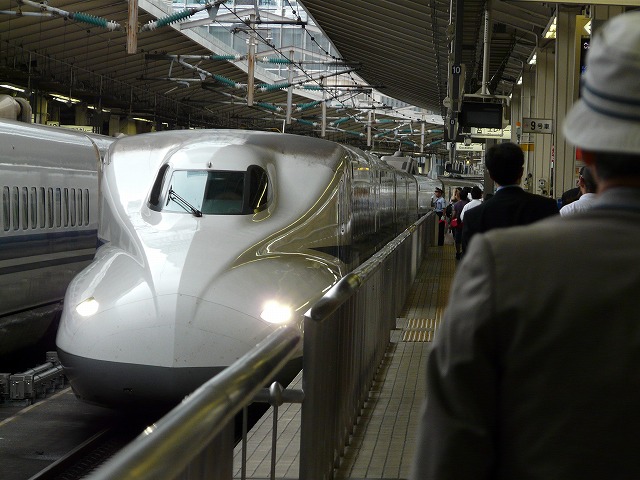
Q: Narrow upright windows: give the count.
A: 11